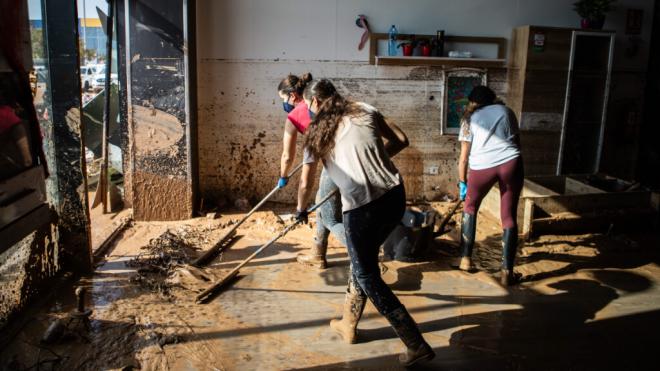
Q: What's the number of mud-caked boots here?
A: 5